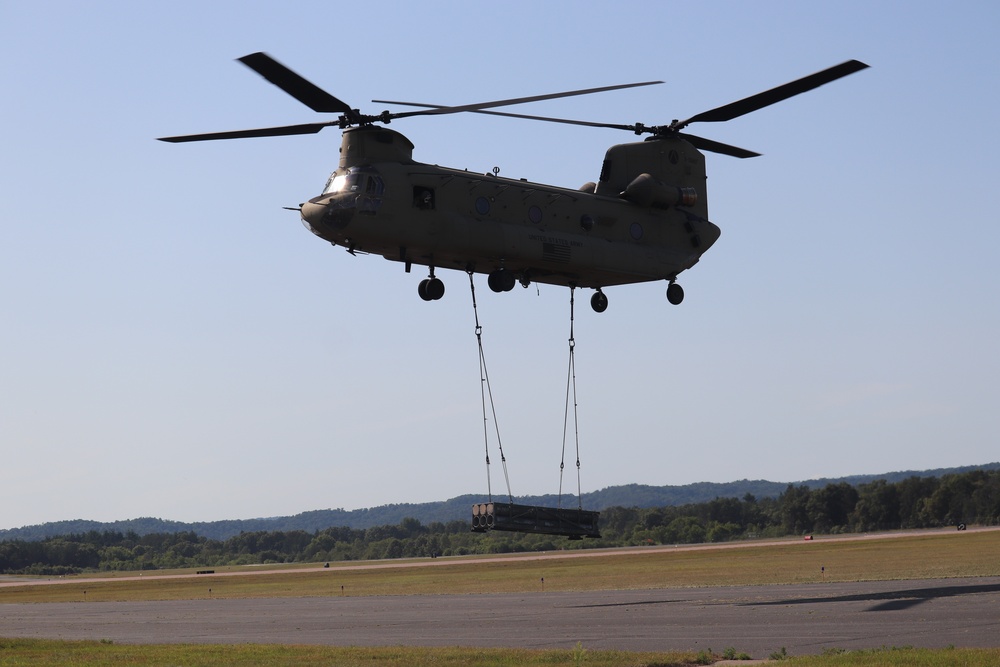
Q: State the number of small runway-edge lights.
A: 5